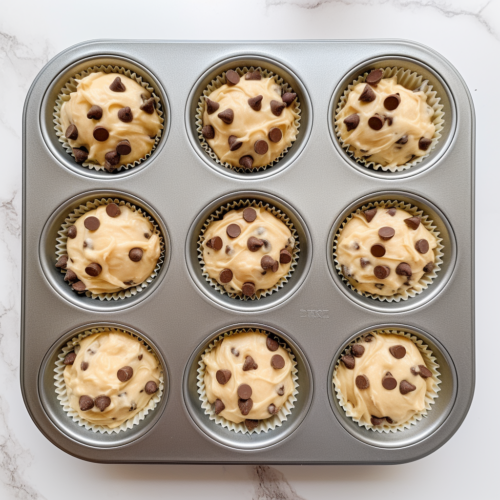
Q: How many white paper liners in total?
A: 9